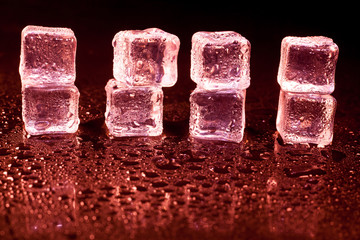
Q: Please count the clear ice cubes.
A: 8